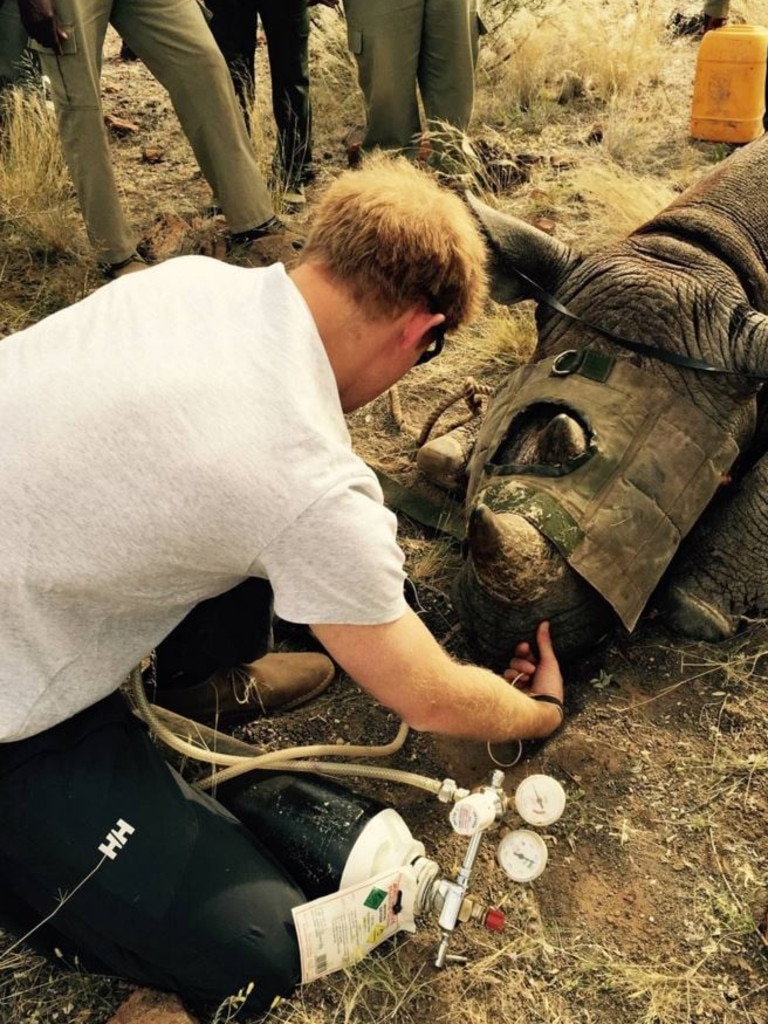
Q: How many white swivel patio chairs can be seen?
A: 0